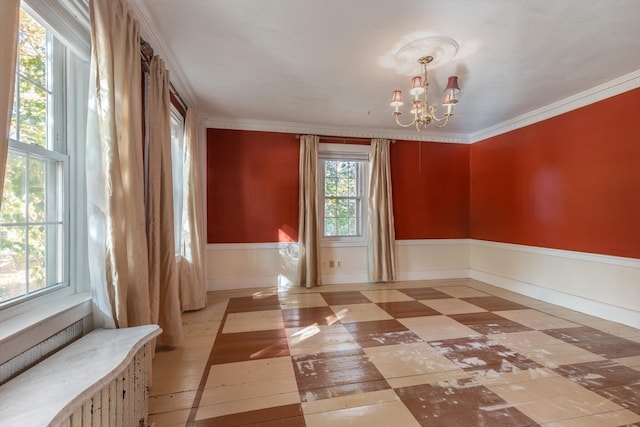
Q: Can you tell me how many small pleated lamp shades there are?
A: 5